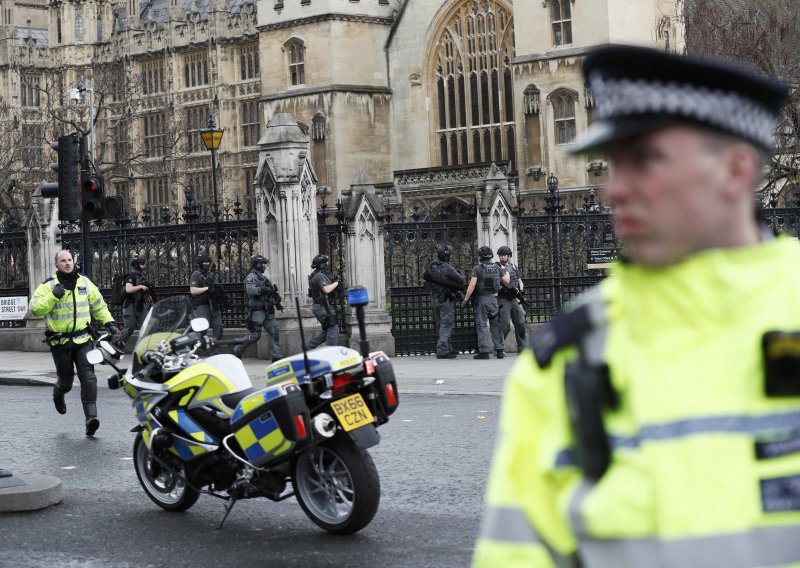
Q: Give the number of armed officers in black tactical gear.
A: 7